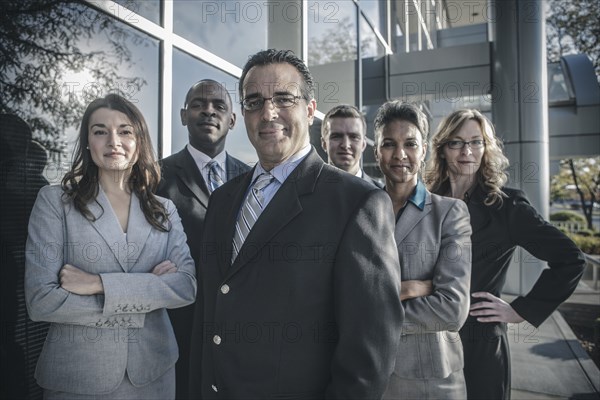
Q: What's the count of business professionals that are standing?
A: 6